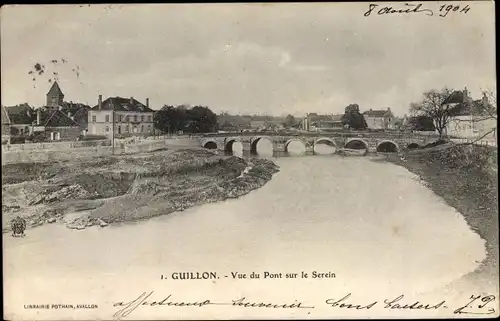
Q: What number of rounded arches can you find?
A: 8